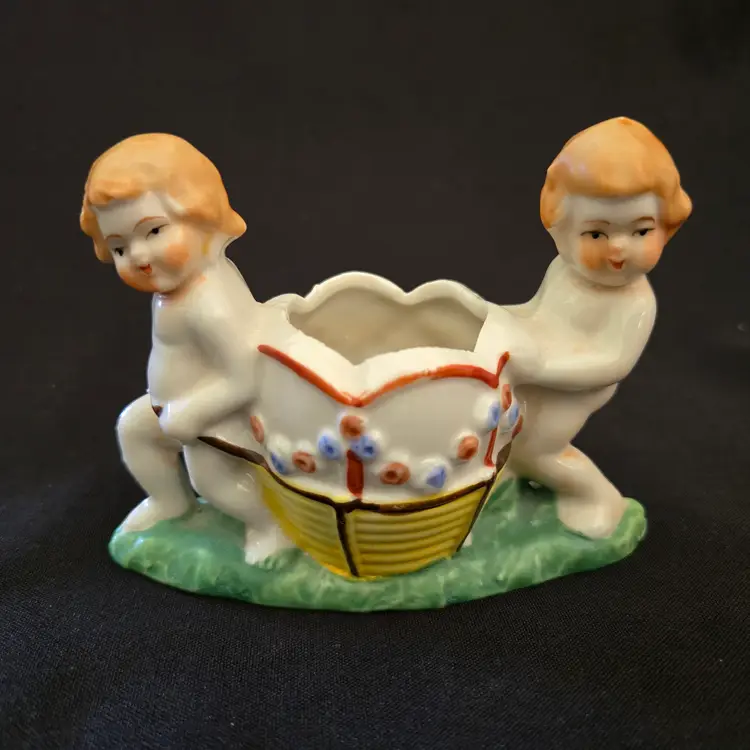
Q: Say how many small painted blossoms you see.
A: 13